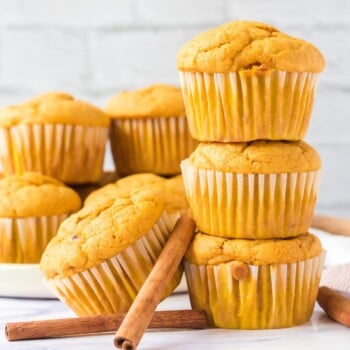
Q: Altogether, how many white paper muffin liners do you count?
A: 7